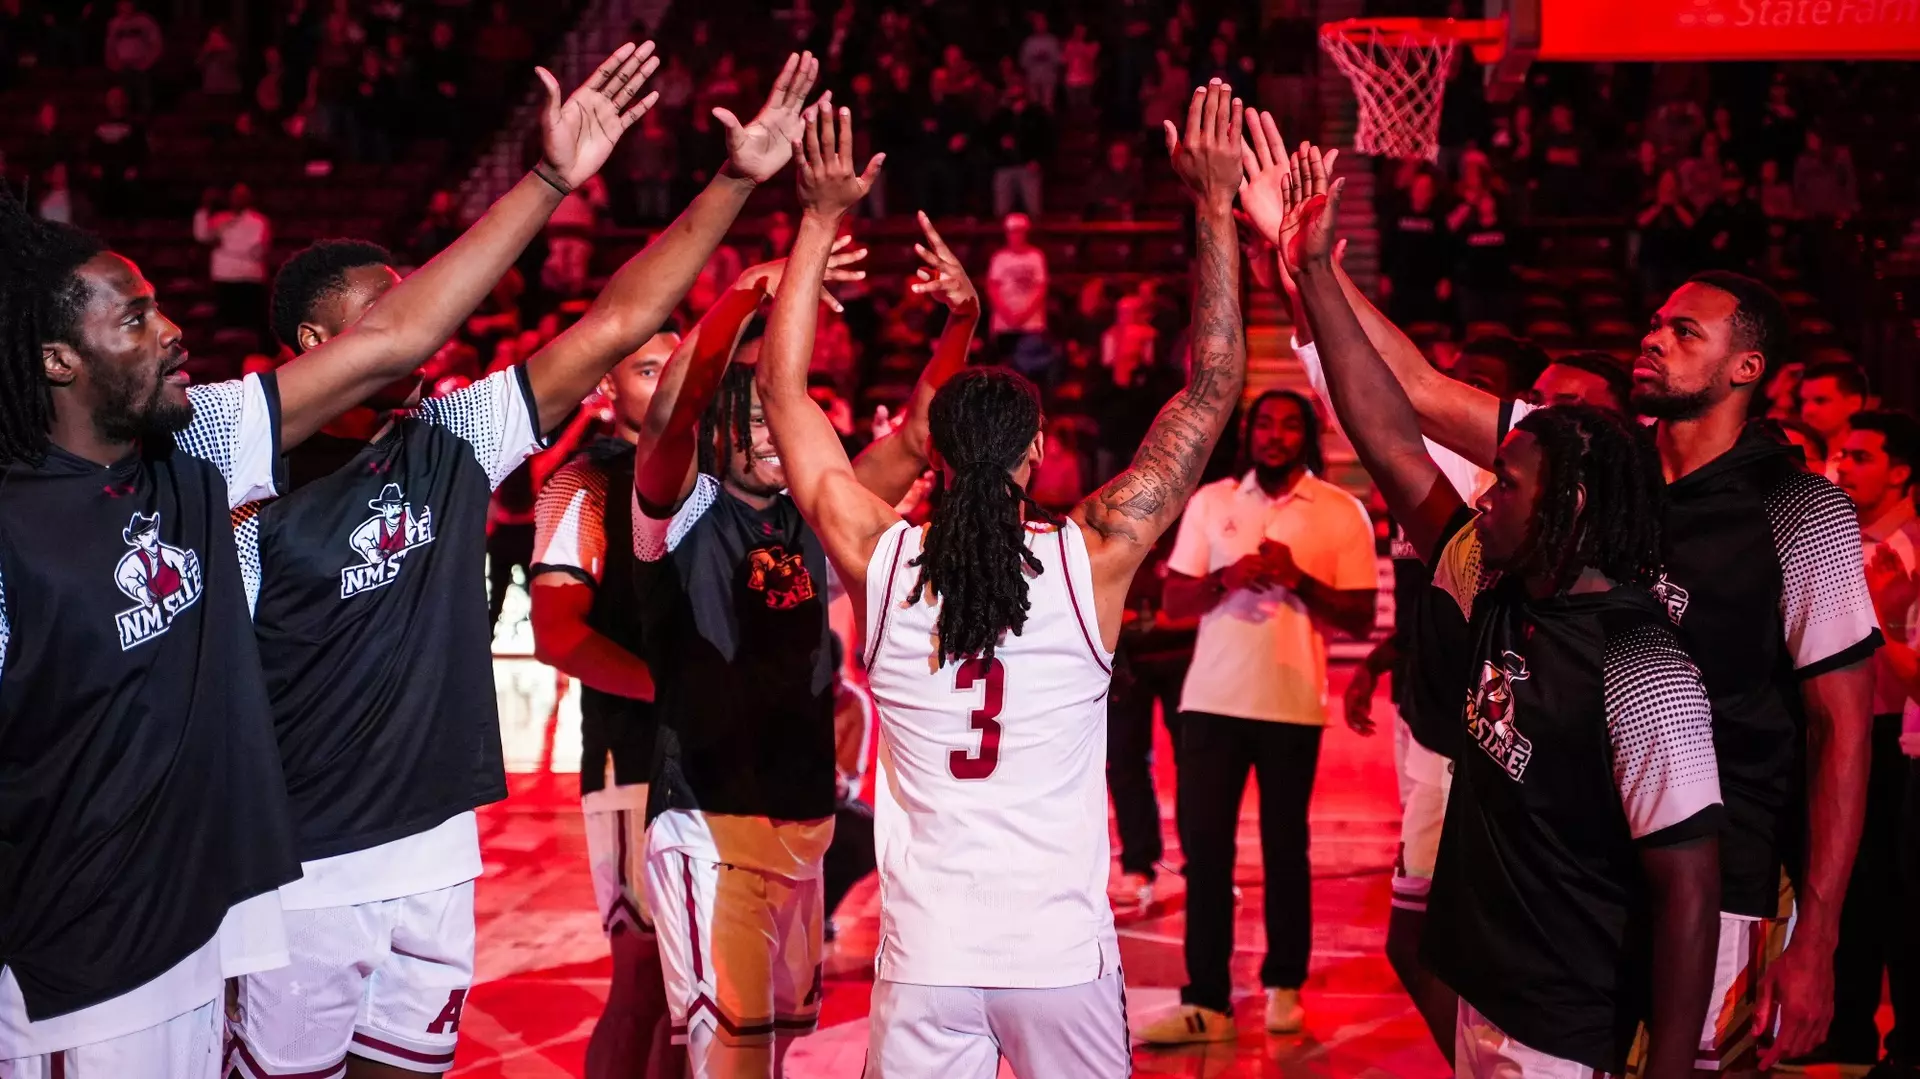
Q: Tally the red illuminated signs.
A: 1